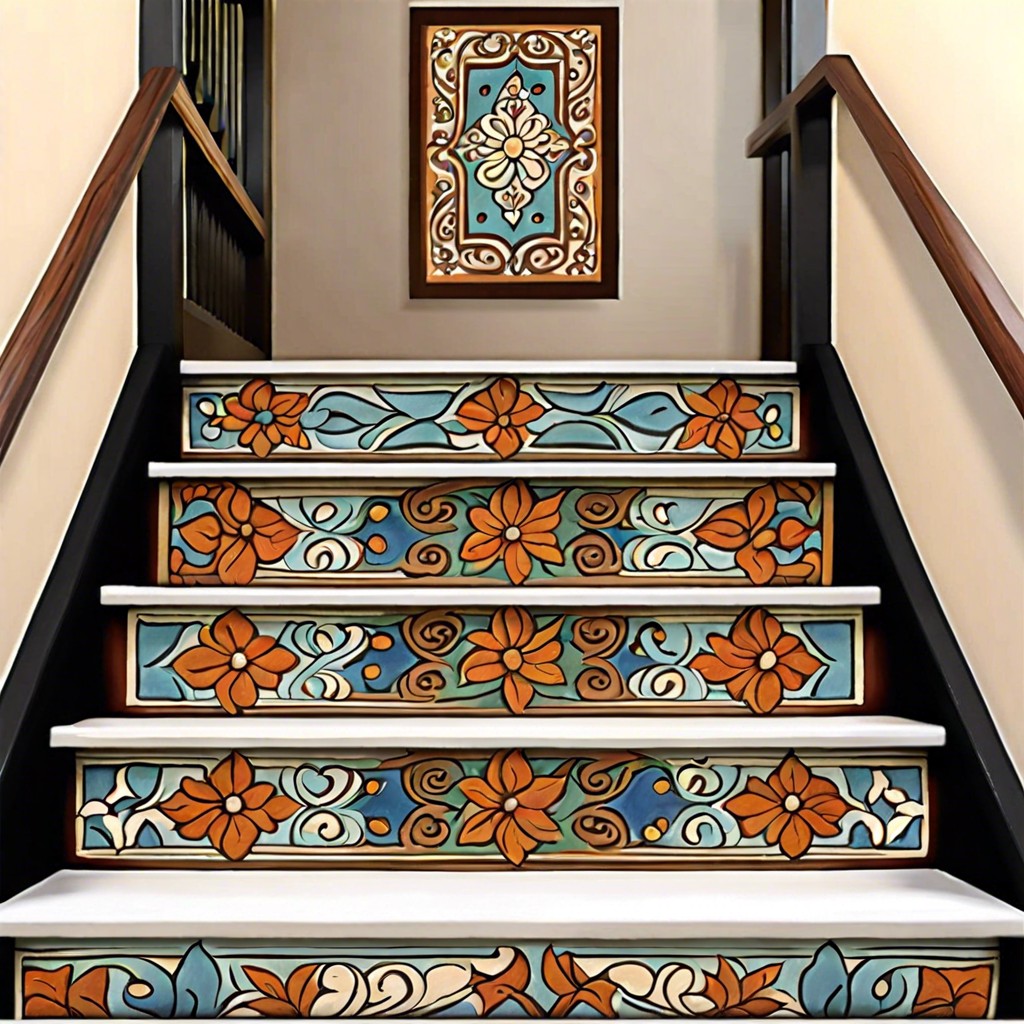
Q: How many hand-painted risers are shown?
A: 5